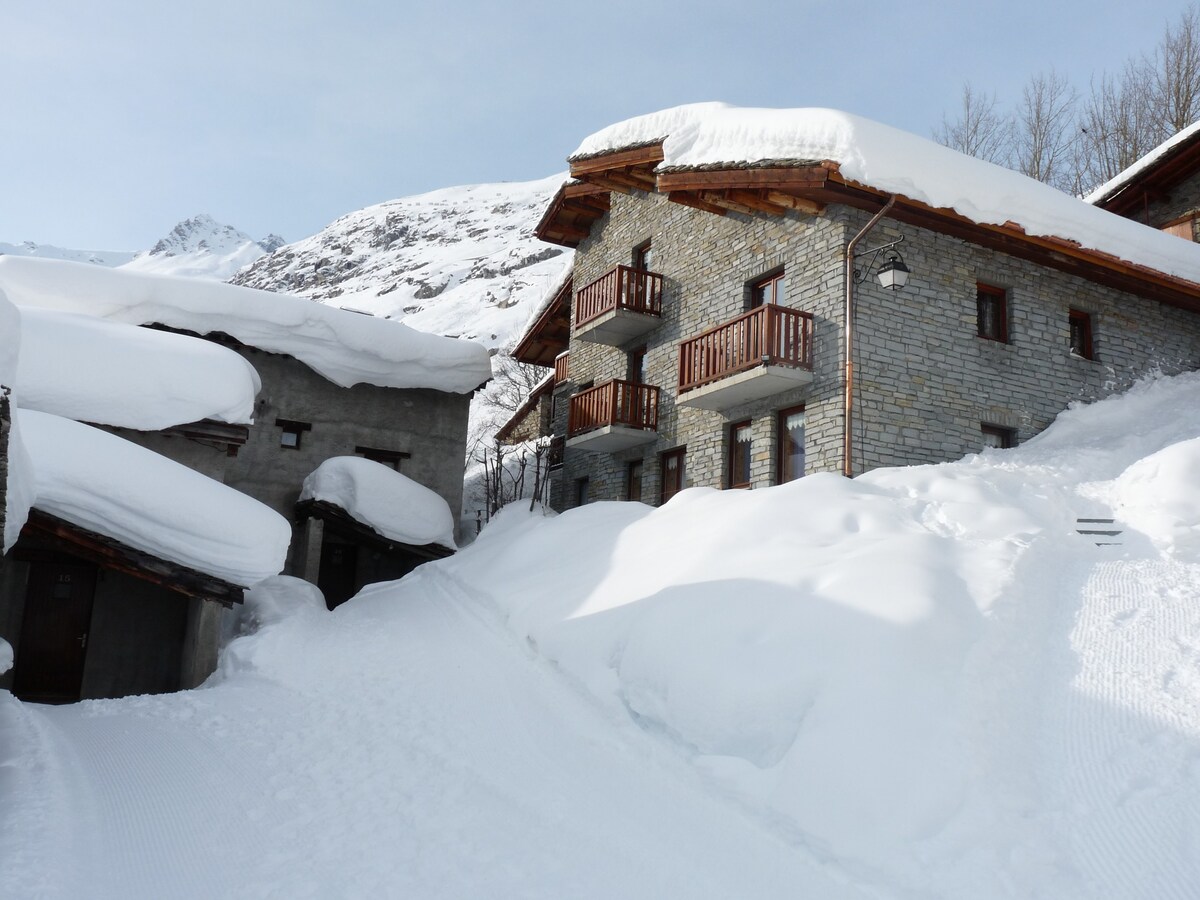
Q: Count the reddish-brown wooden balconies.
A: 4